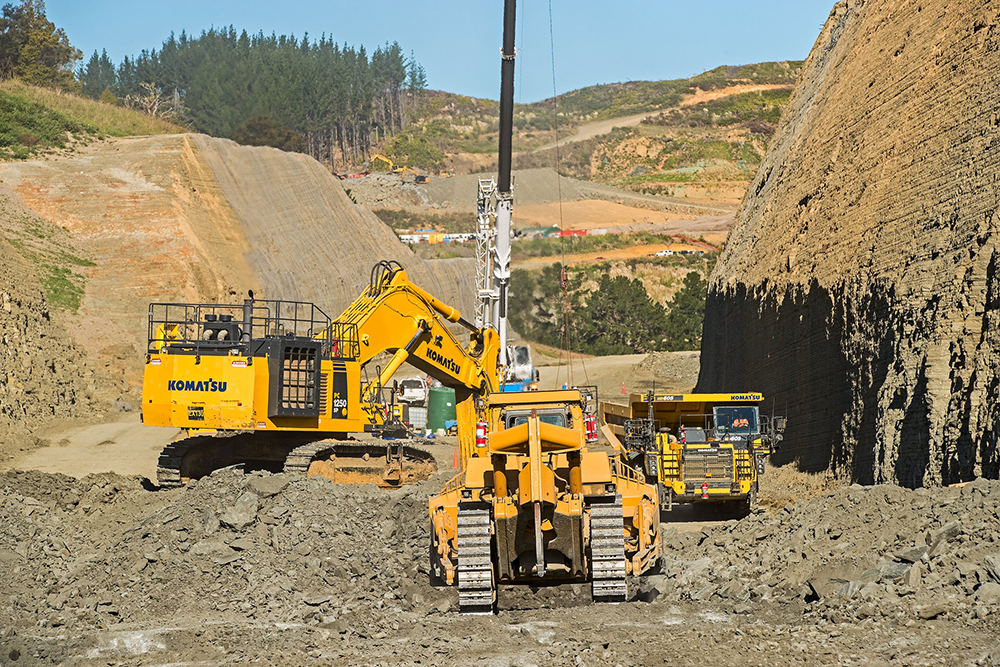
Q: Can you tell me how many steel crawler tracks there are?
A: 4